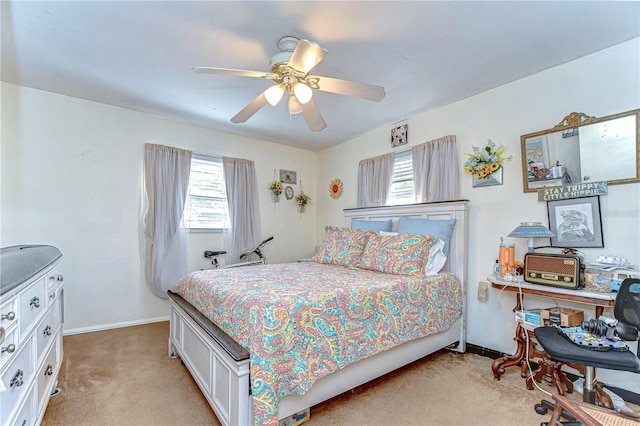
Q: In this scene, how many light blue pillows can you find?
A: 2